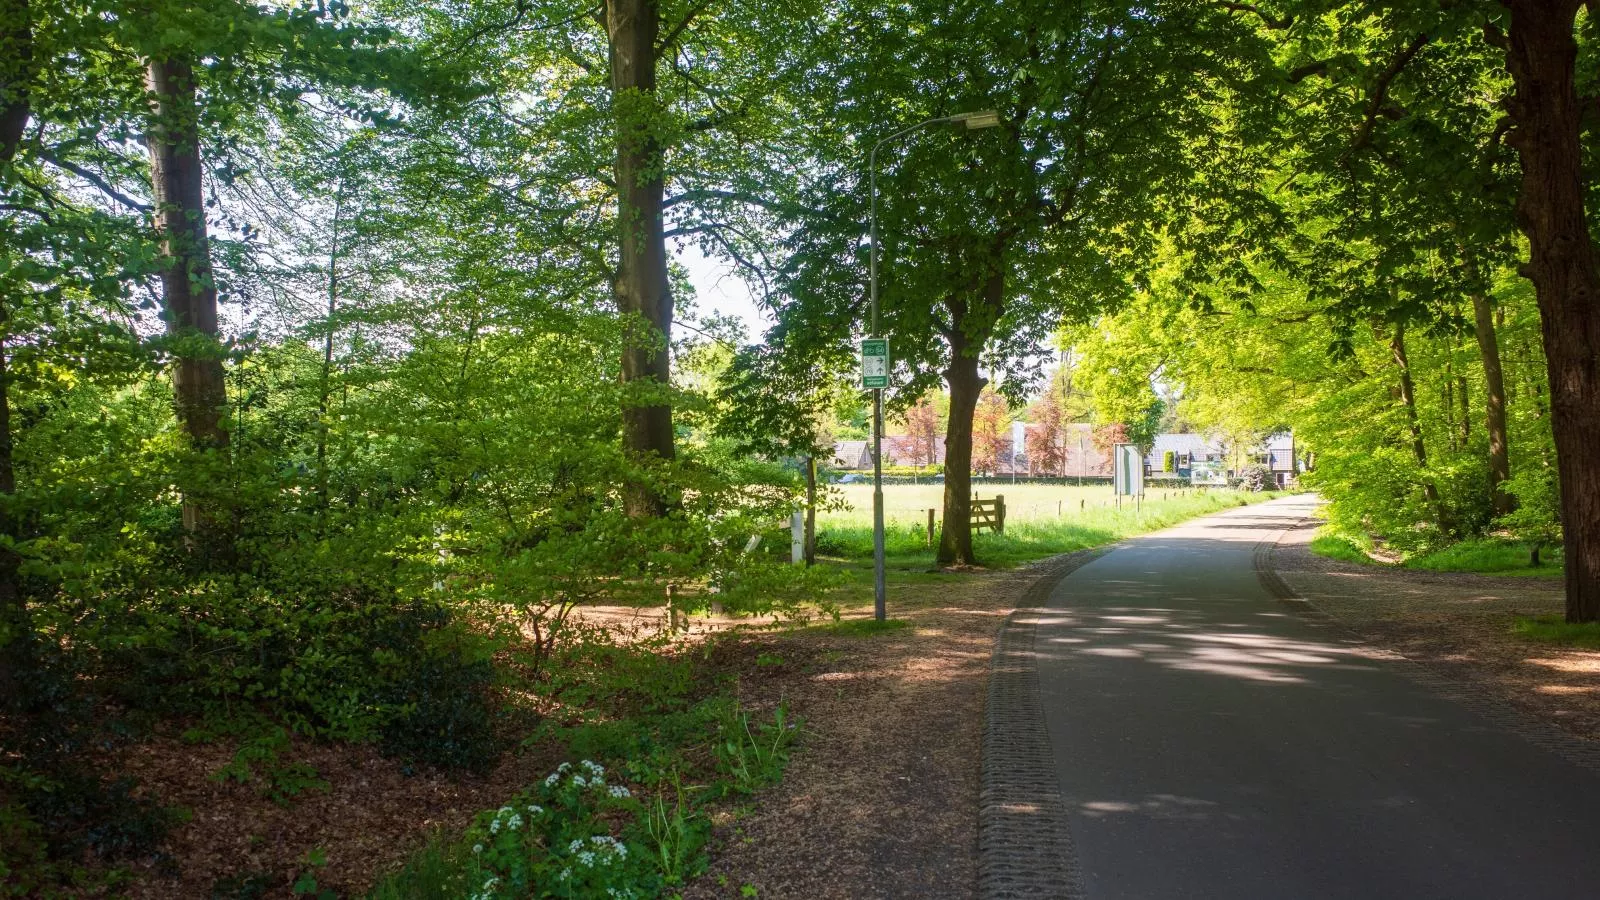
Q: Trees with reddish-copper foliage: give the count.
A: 4